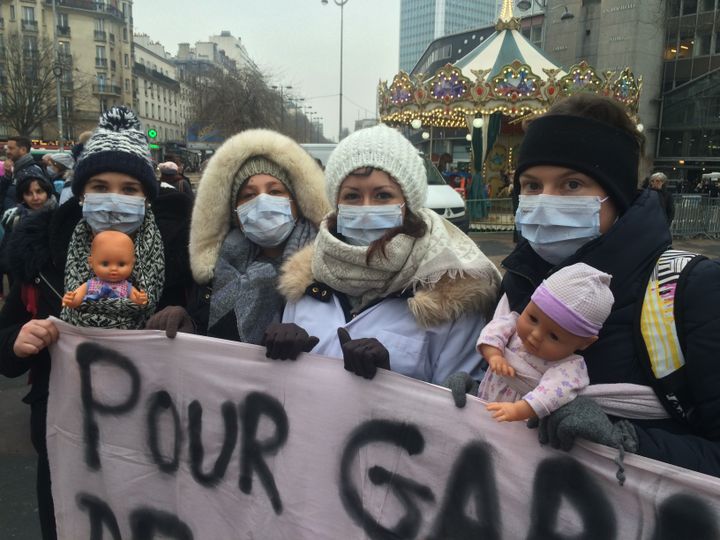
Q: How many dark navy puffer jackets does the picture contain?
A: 1